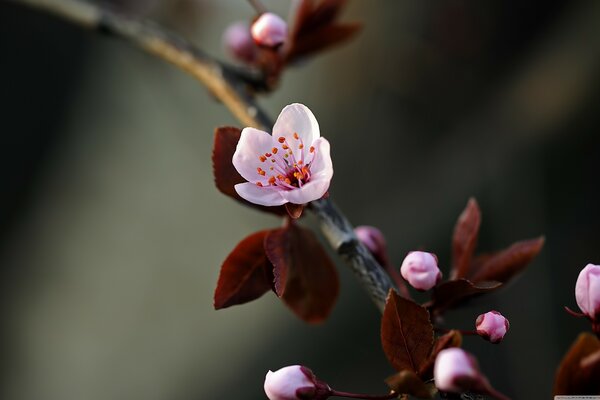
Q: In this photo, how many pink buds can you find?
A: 8